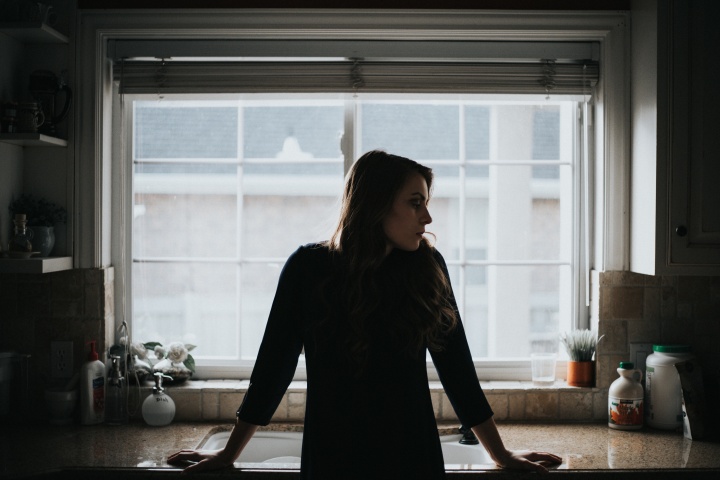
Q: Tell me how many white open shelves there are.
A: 3